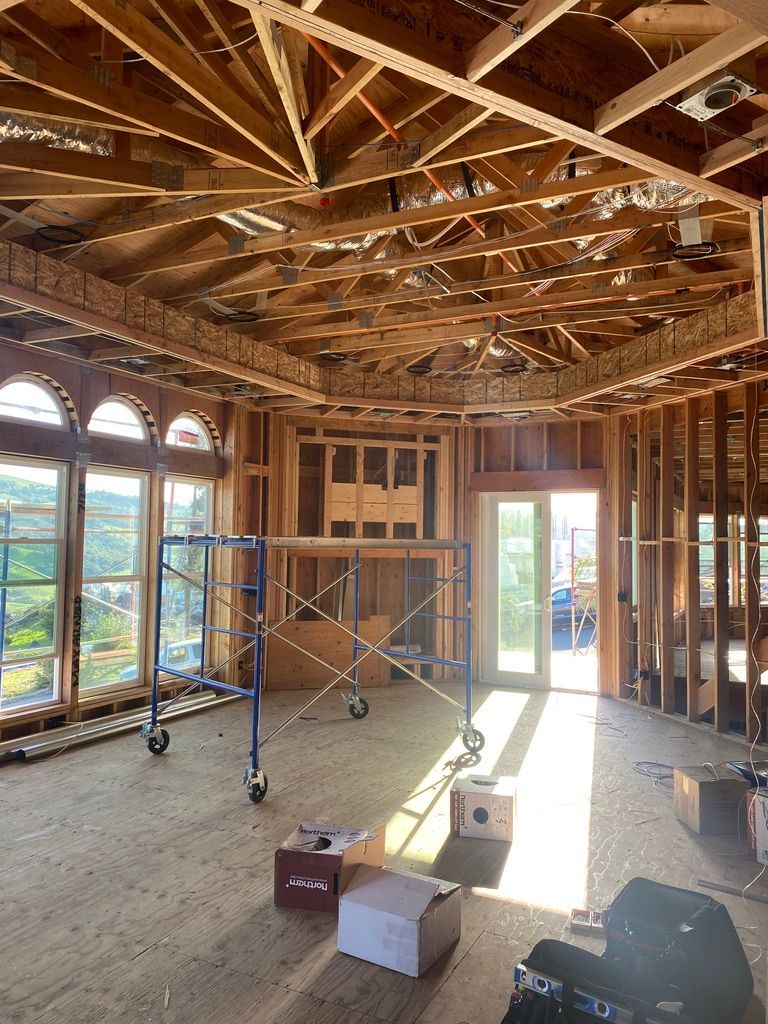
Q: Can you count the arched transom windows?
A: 3